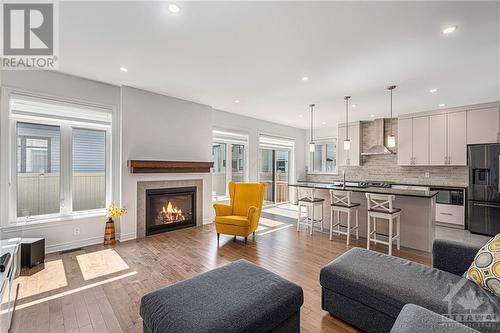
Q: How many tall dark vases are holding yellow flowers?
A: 1